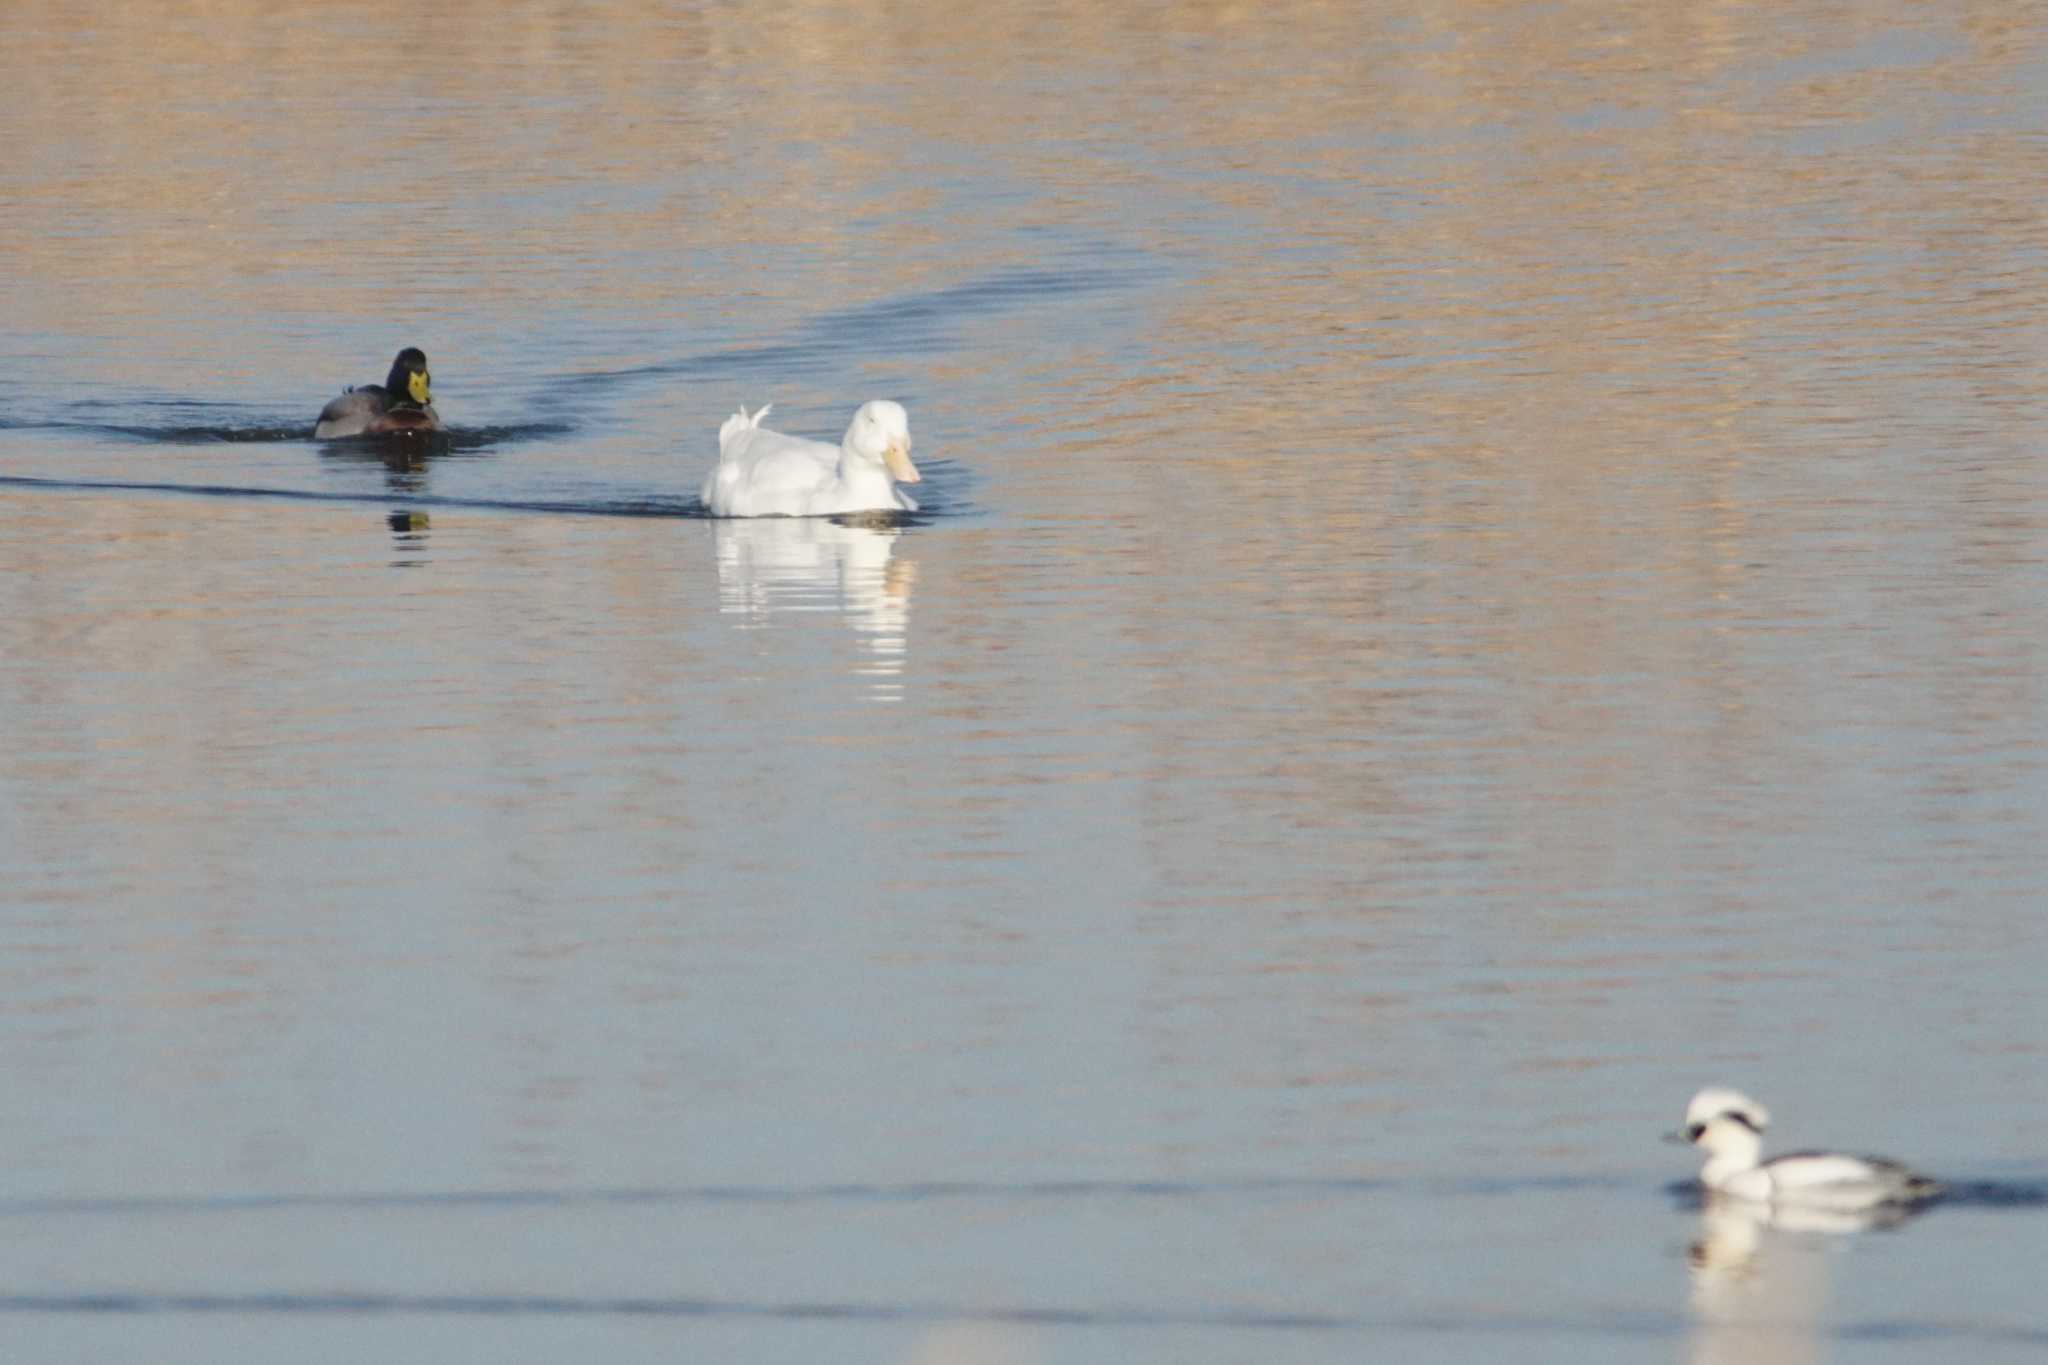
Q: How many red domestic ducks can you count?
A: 0